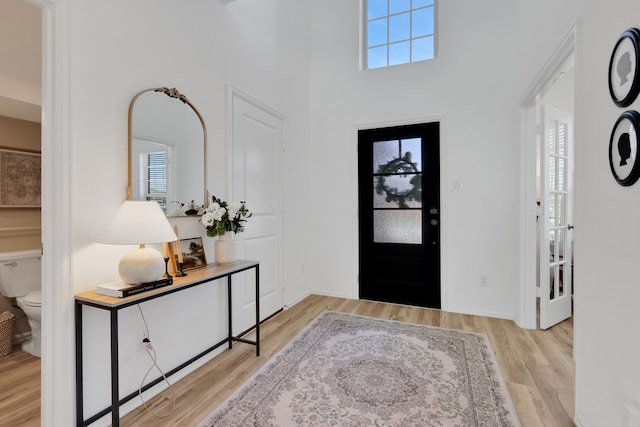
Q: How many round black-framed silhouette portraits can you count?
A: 2